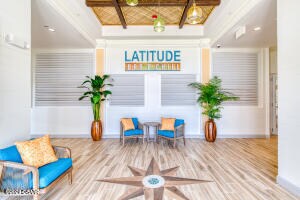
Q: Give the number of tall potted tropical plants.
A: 2